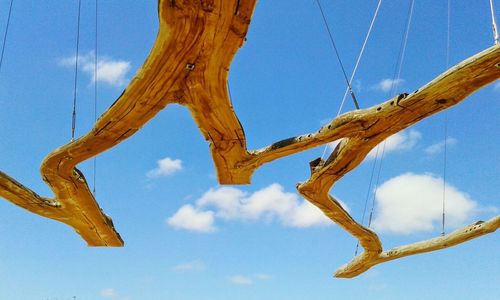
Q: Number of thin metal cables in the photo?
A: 9